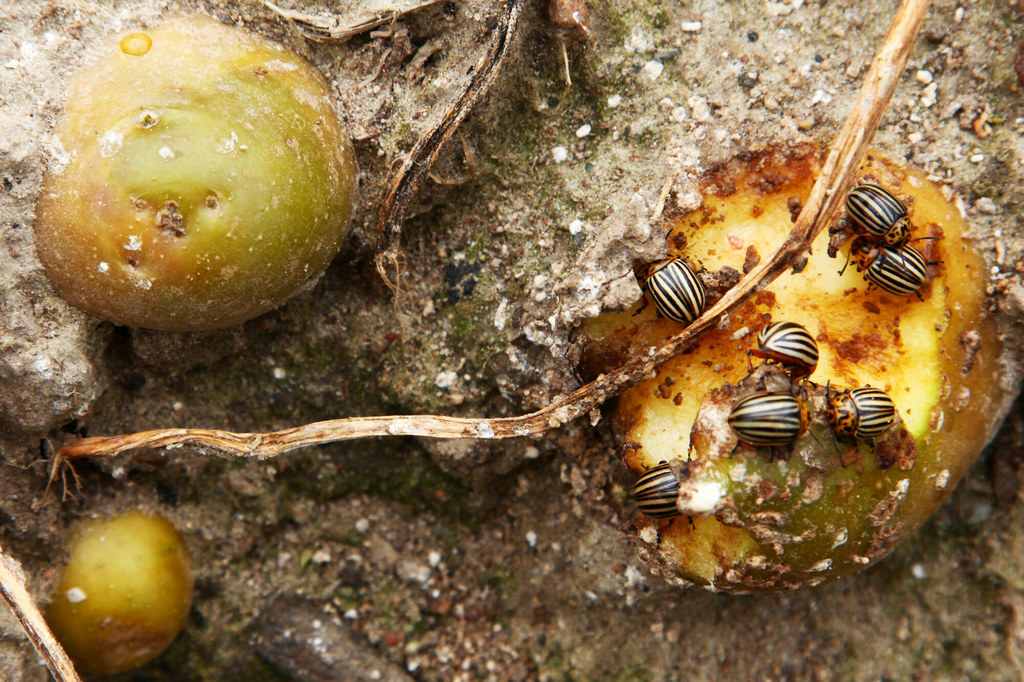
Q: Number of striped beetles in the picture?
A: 7